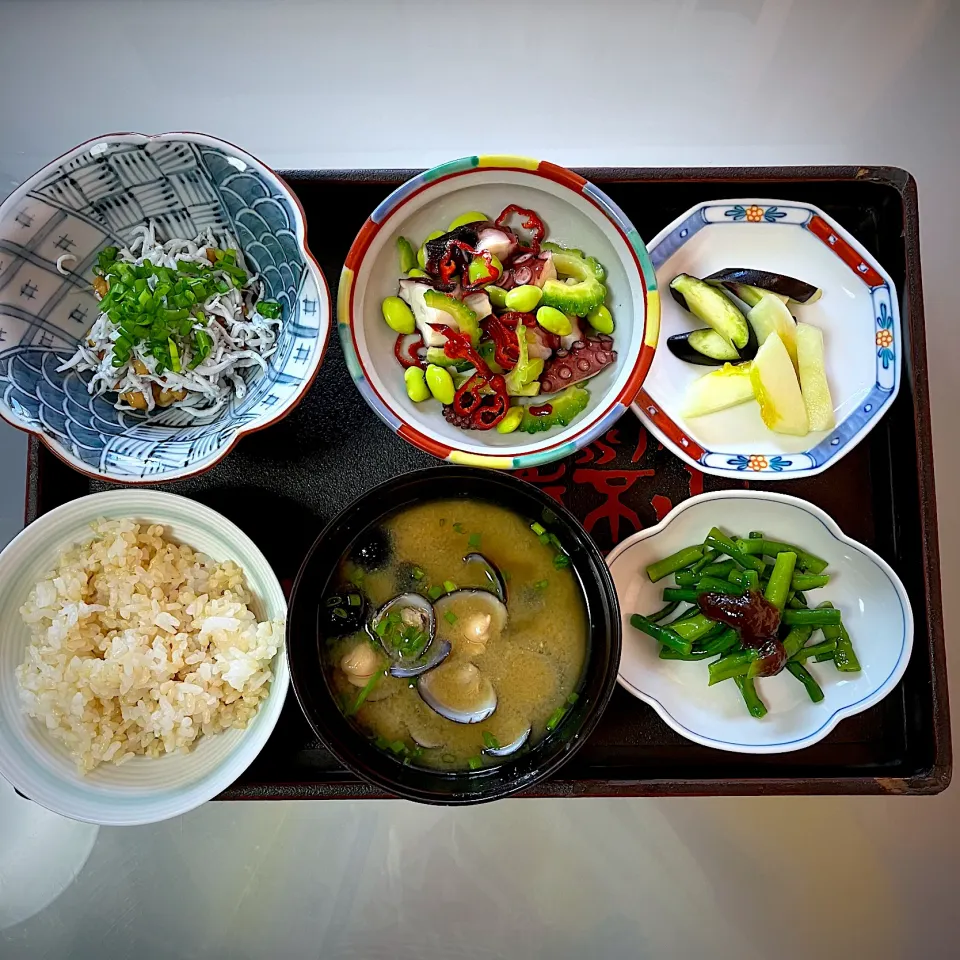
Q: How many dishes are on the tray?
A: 6